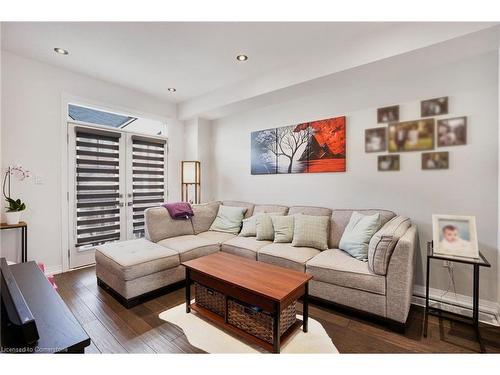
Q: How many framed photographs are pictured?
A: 8